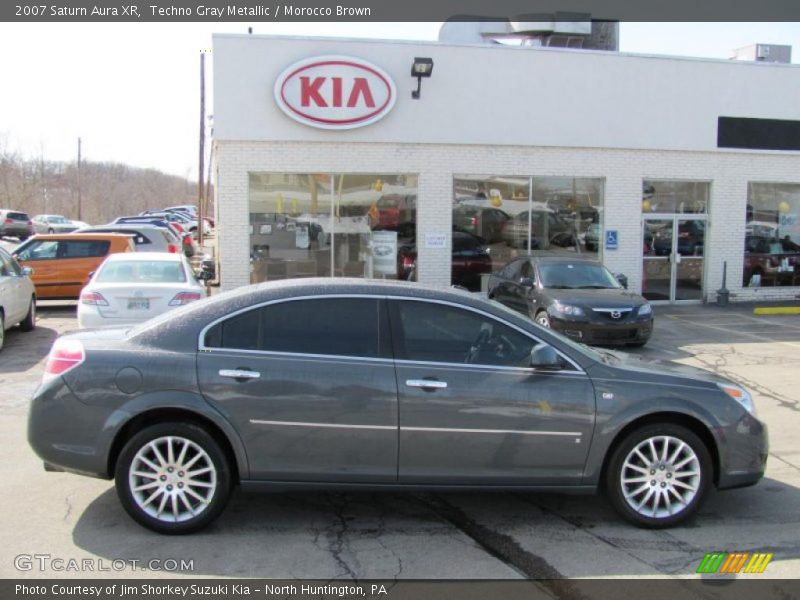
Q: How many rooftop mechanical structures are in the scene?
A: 2